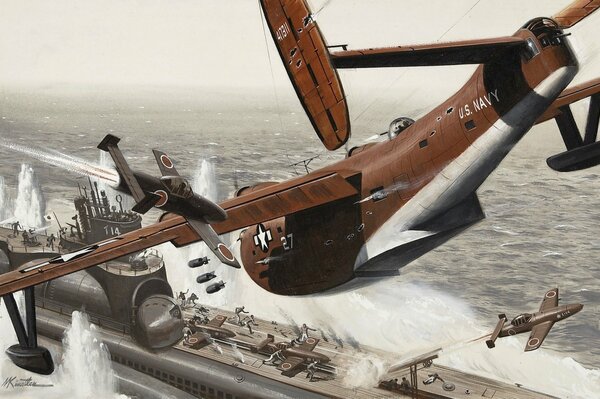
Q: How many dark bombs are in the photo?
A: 3